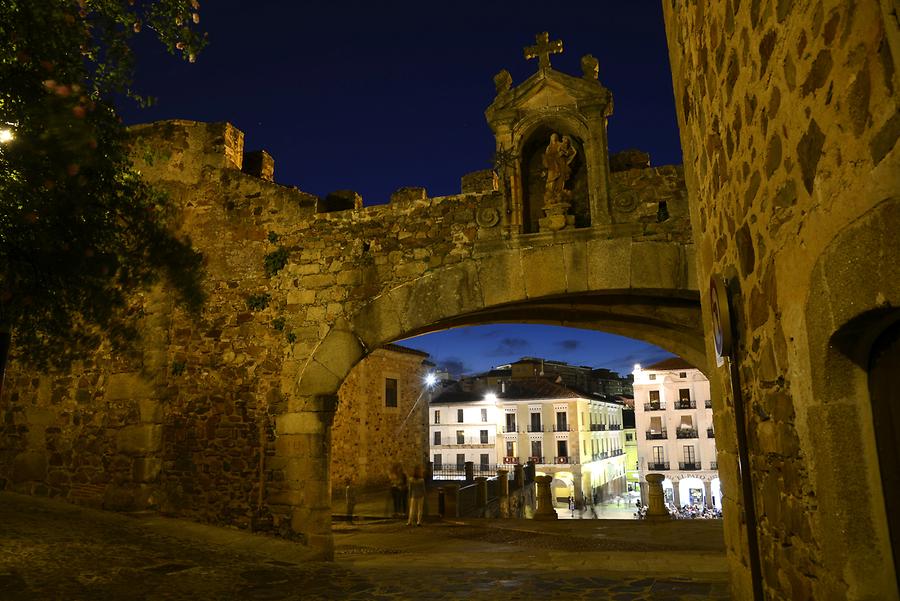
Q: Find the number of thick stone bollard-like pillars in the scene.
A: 2